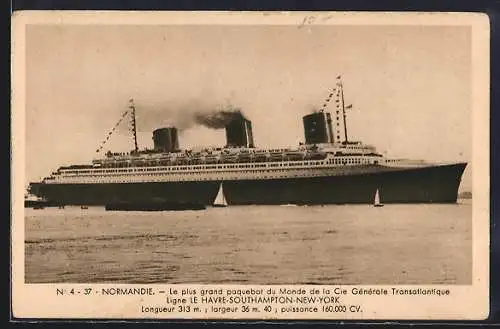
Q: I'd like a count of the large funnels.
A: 3